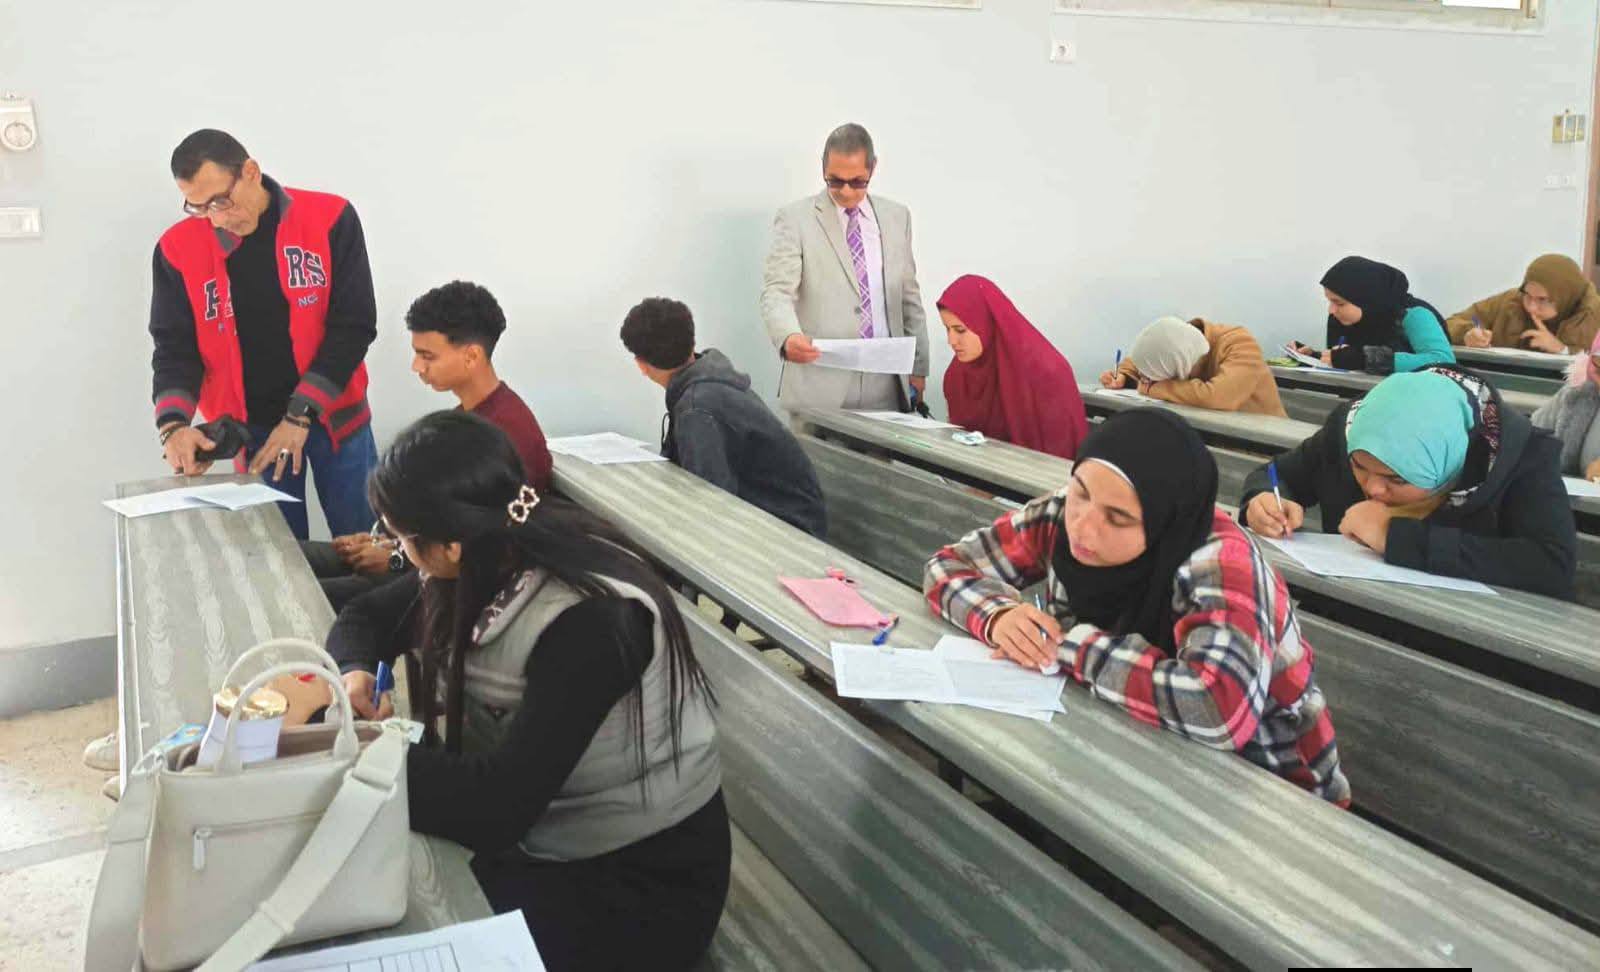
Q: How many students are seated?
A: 10